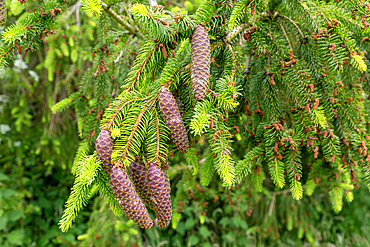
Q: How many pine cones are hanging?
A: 6